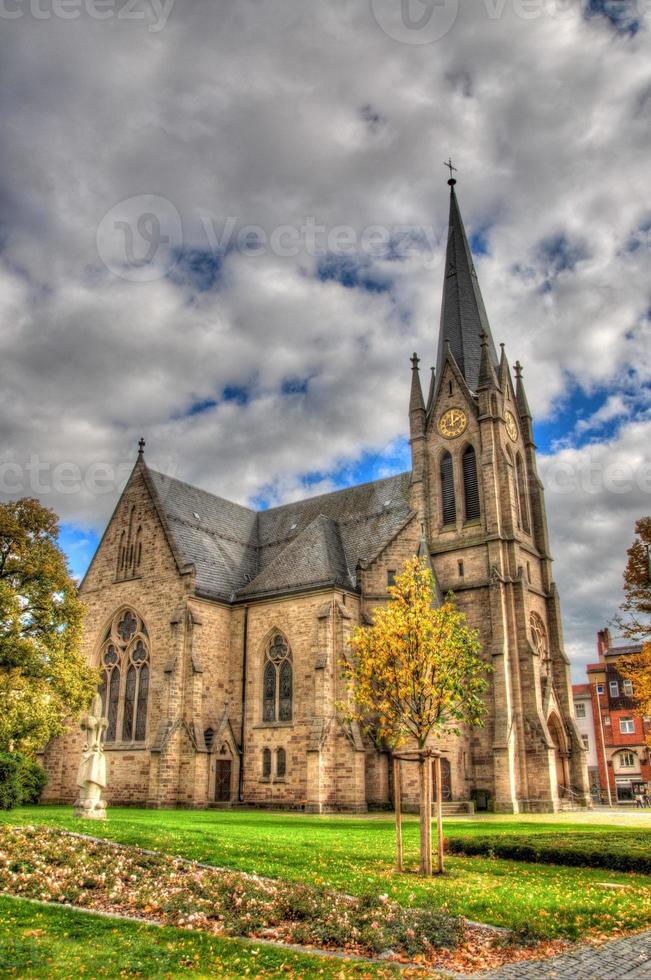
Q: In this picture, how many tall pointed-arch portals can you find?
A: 1